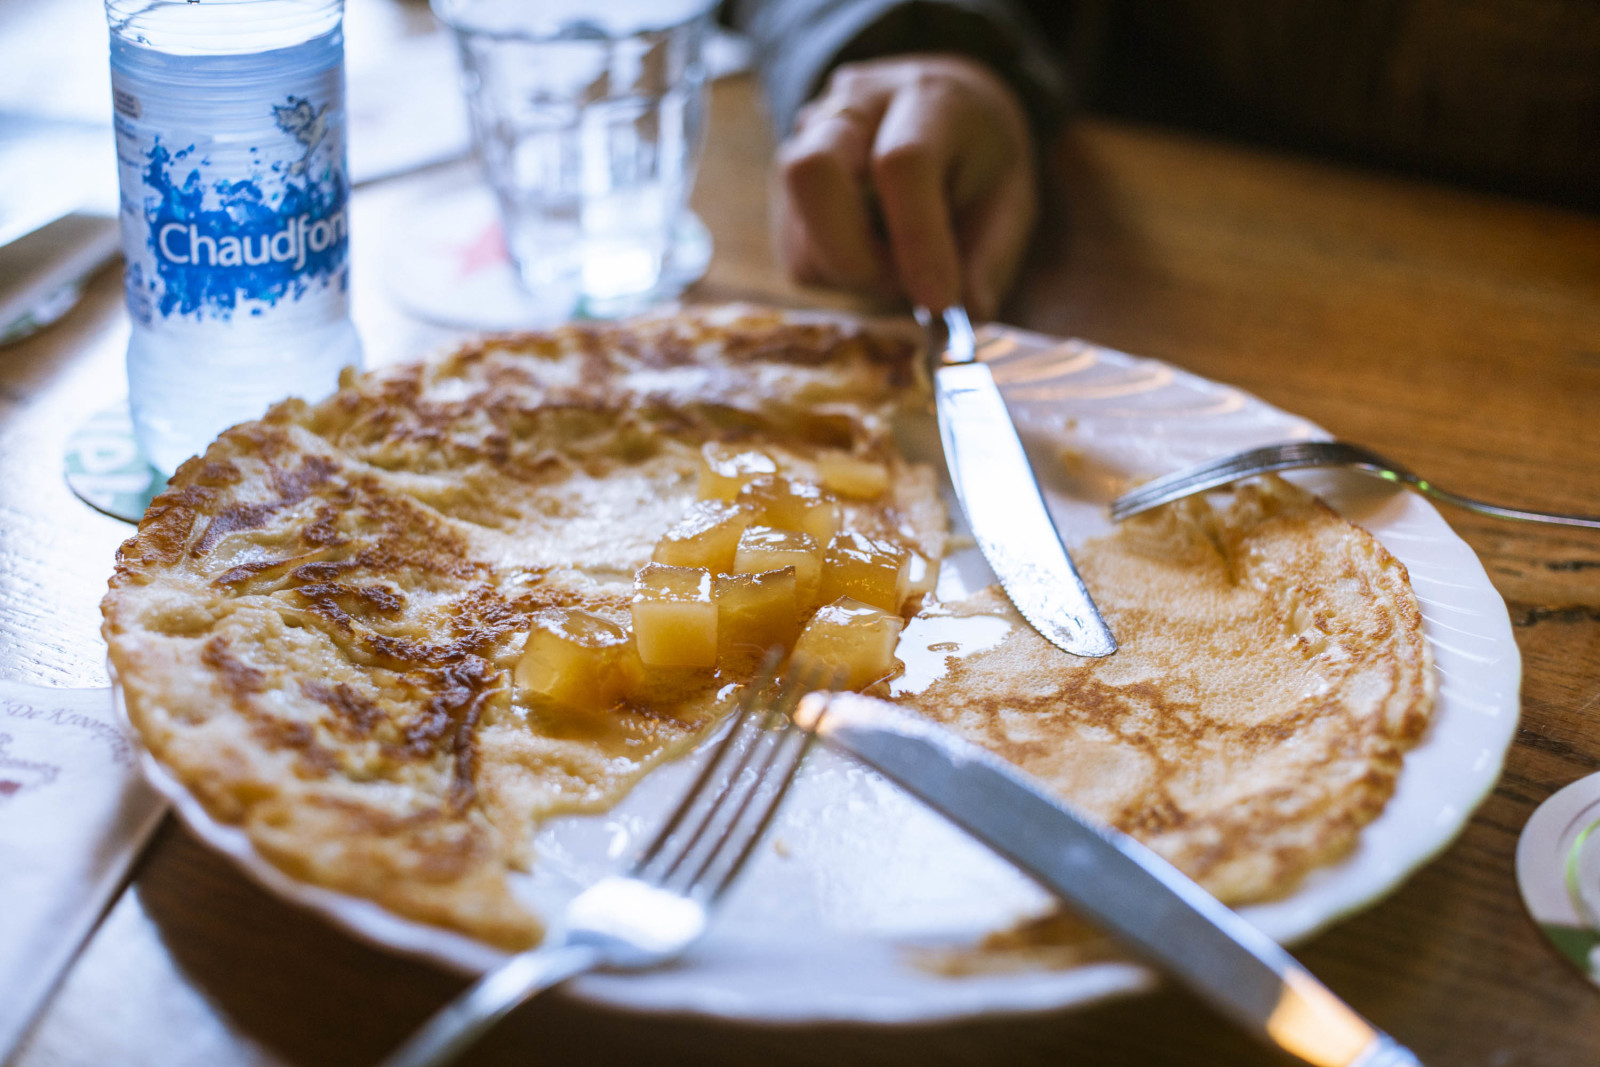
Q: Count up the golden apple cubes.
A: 10